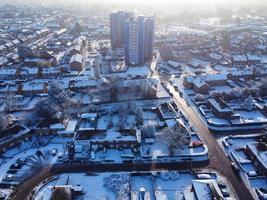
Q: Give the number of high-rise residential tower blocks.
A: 2